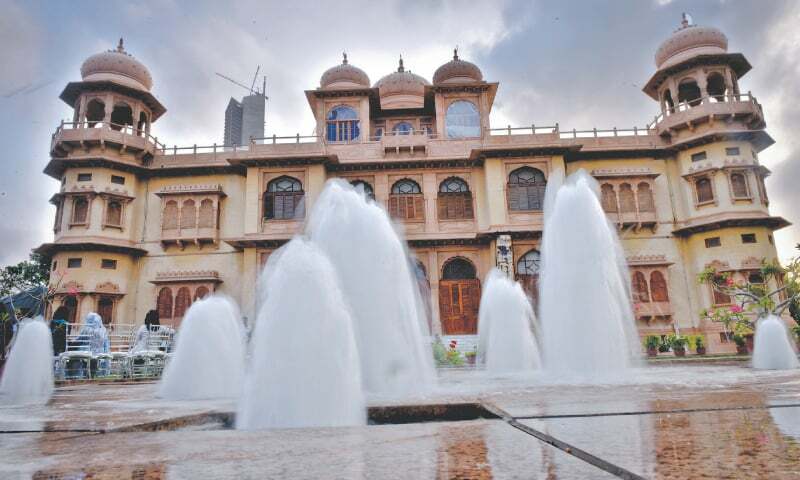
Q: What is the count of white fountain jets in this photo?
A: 7